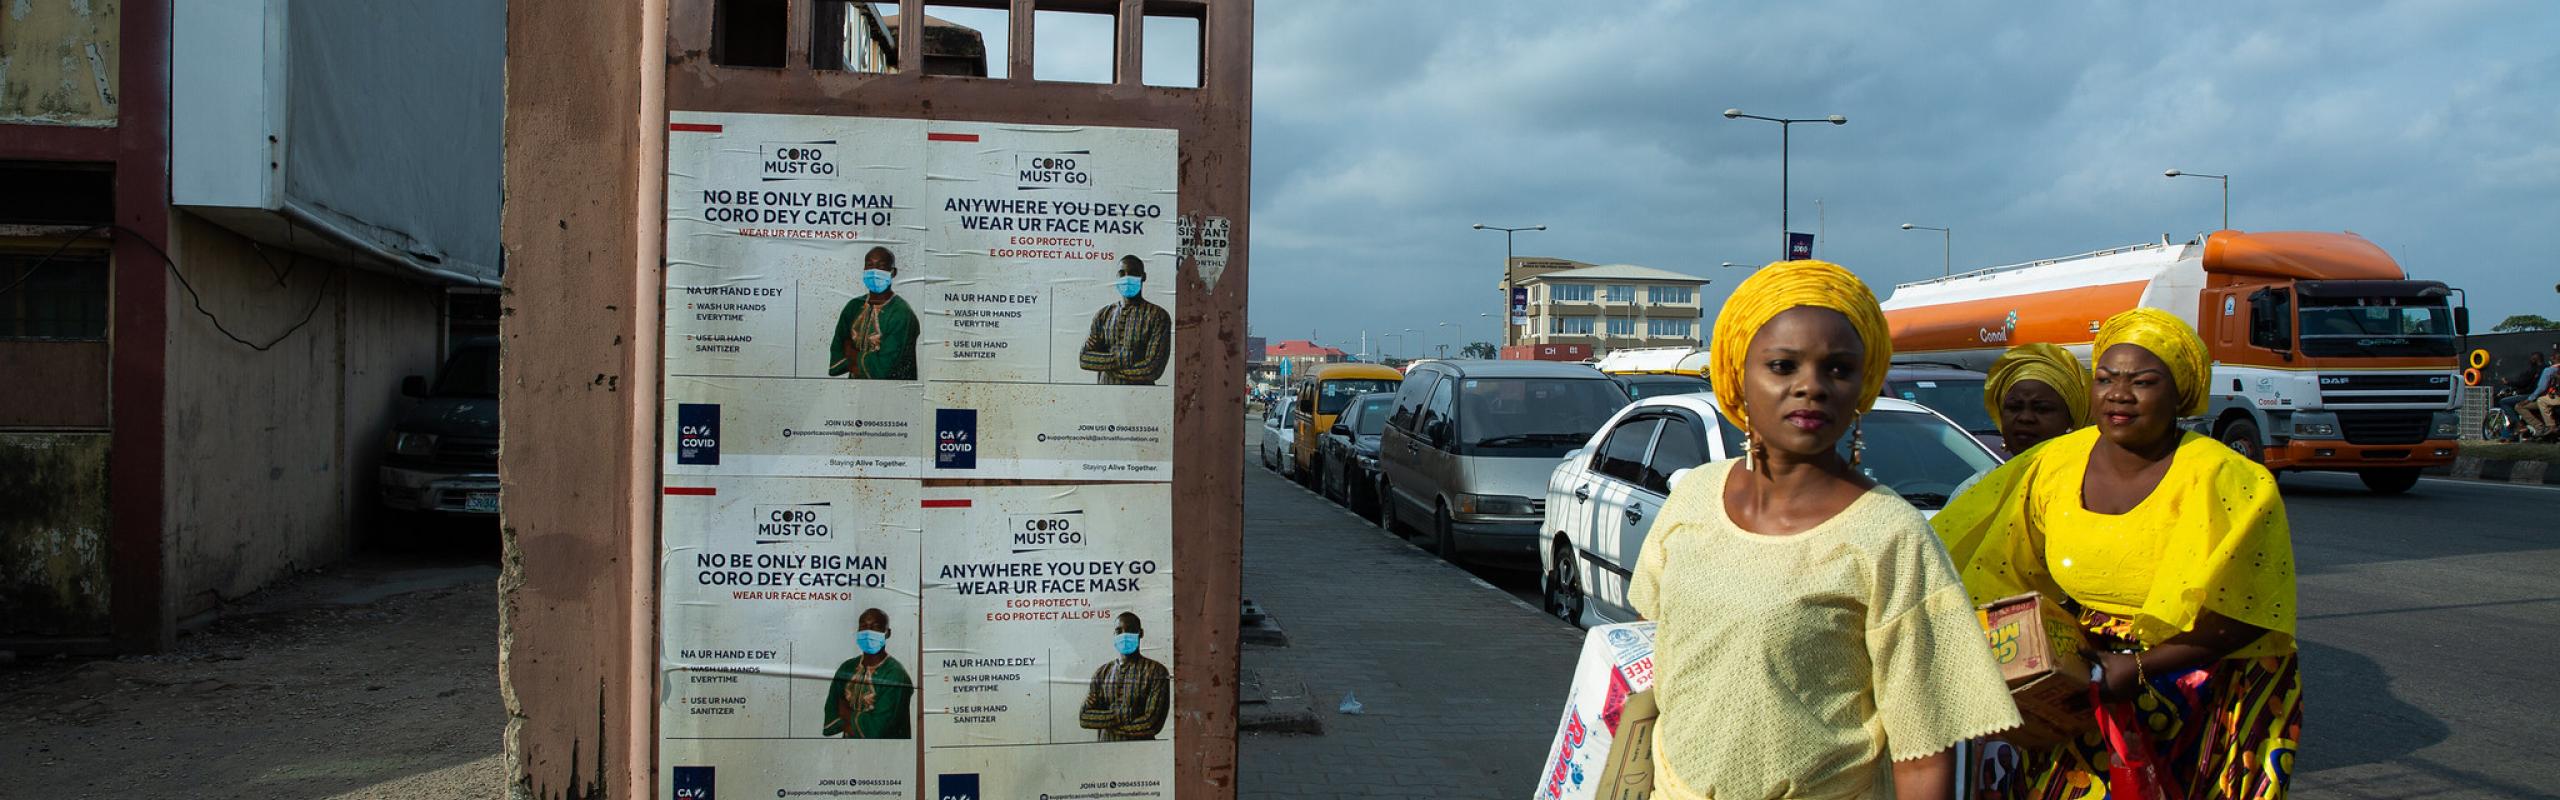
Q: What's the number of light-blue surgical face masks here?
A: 4